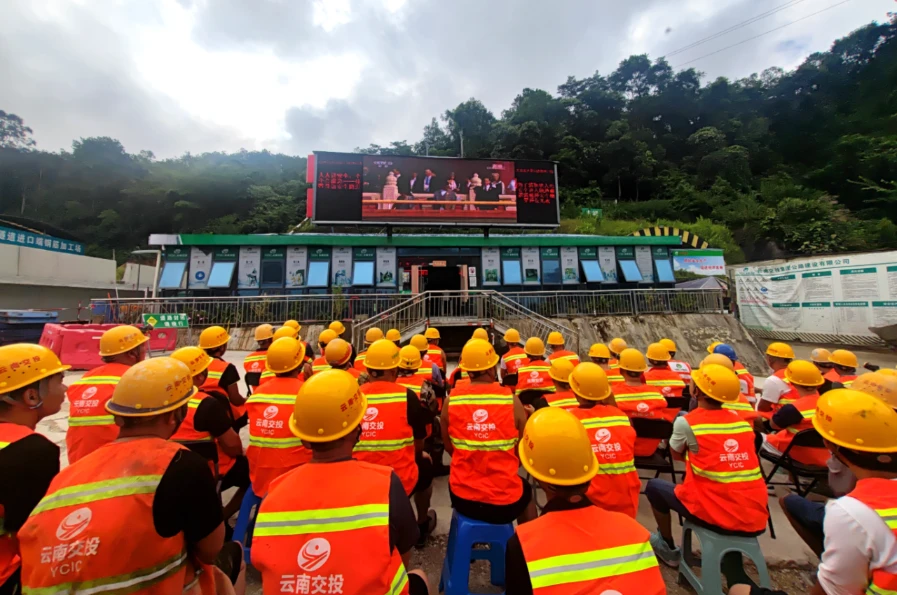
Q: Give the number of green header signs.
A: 10